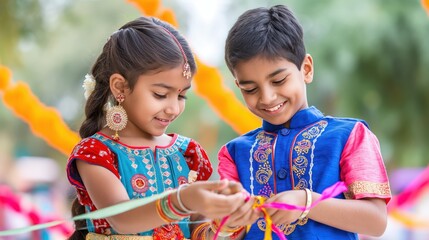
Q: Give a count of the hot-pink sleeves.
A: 2